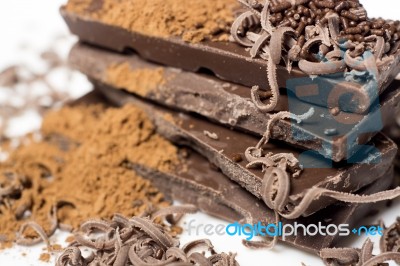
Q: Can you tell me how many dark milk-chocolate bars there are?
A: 4